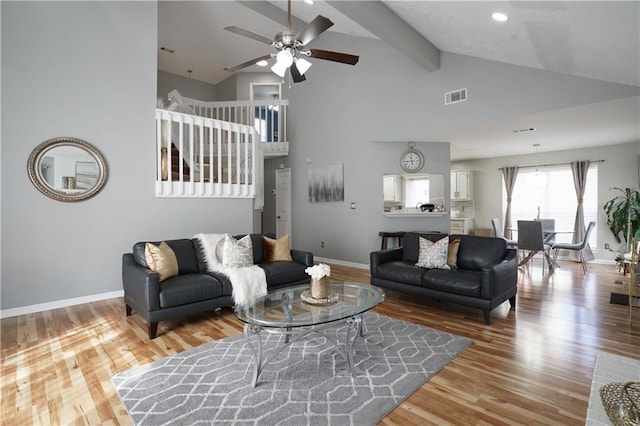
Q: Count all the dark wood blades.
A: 5